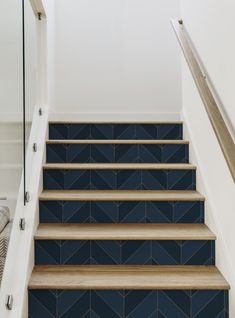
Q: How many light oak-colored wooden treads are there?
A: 6